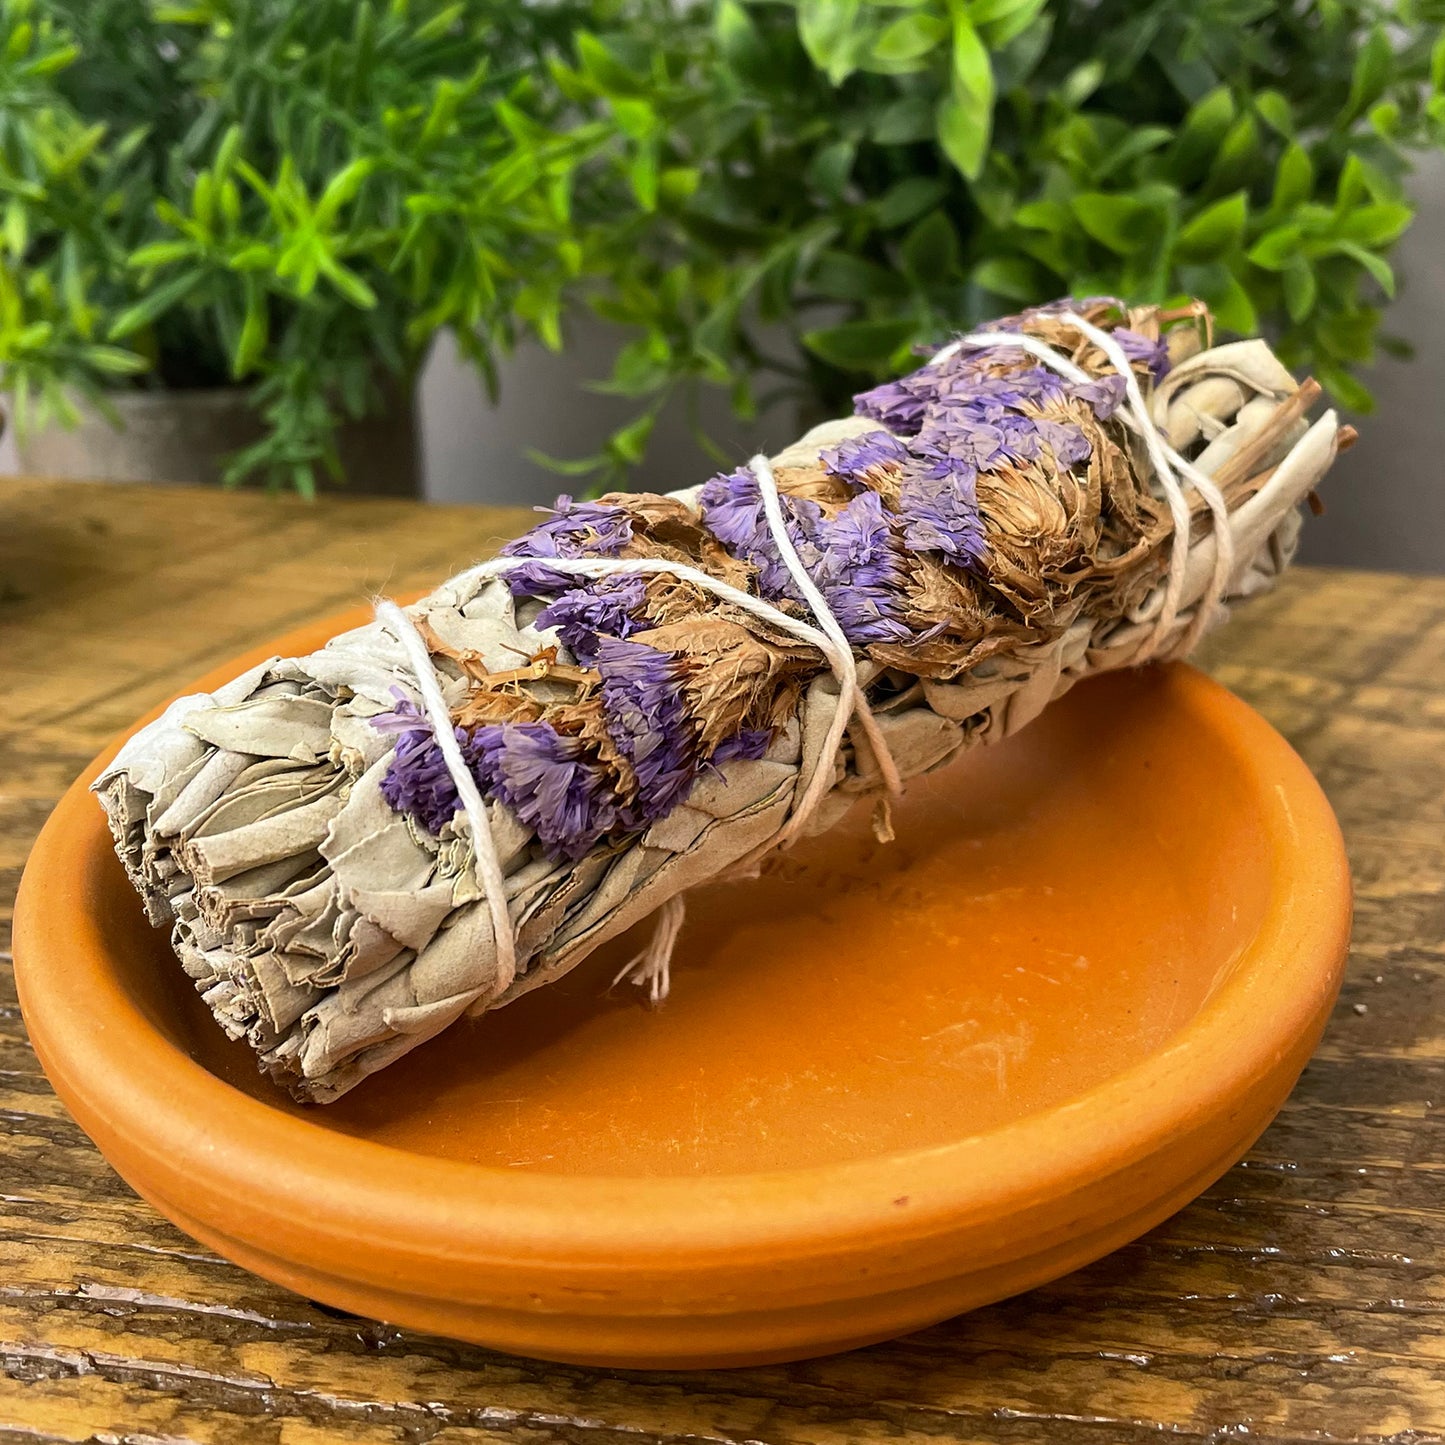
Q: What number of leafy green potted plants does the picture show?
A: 2